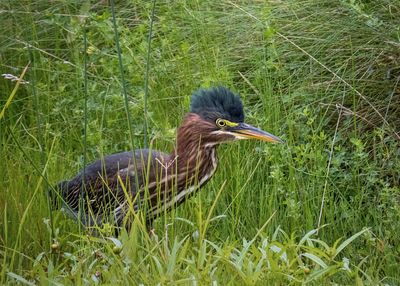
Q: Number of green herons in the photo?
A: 1